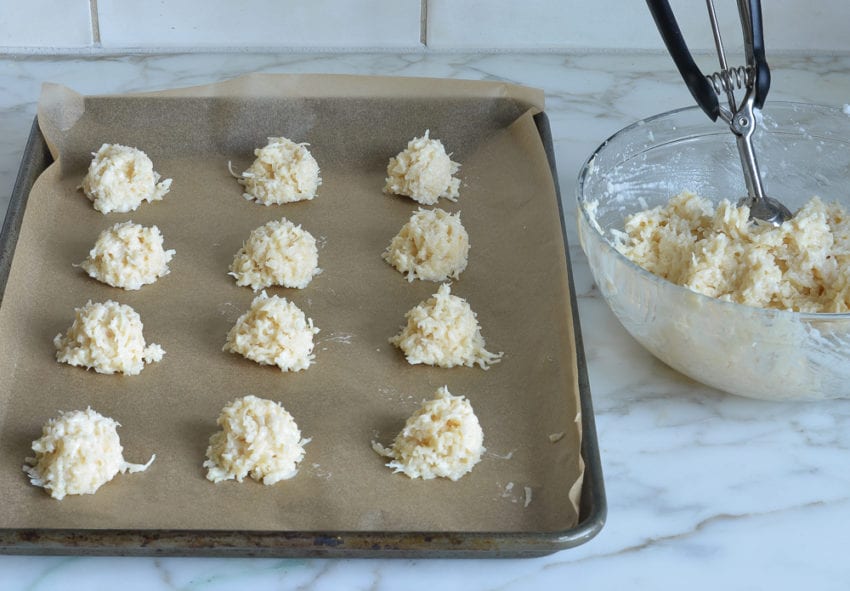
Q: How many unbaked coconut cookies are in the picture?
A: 12